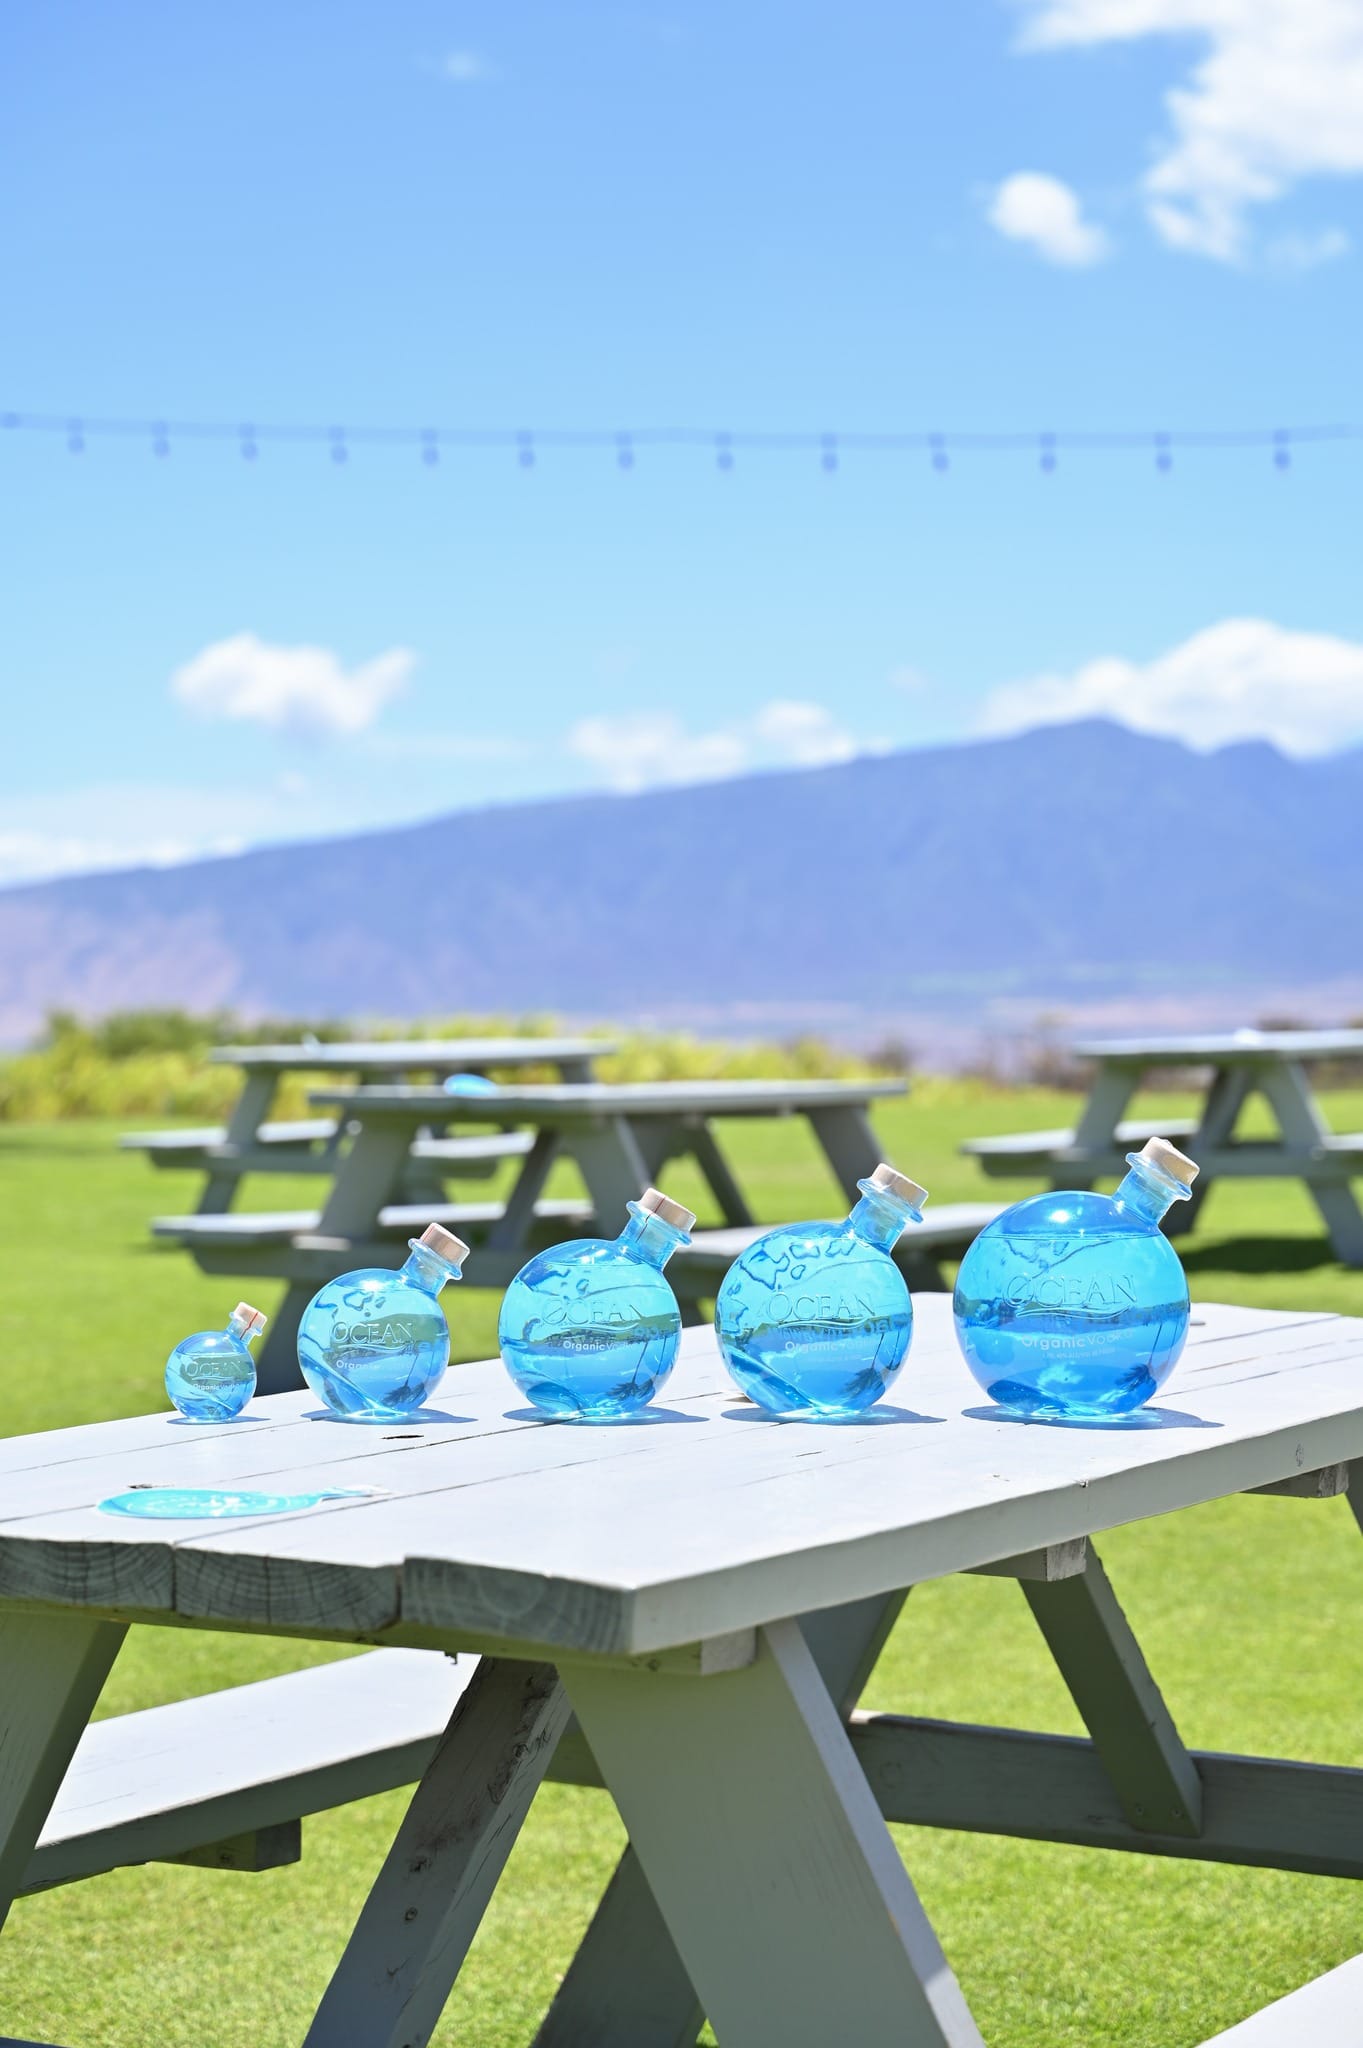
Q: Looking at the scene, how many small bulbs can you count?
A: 13